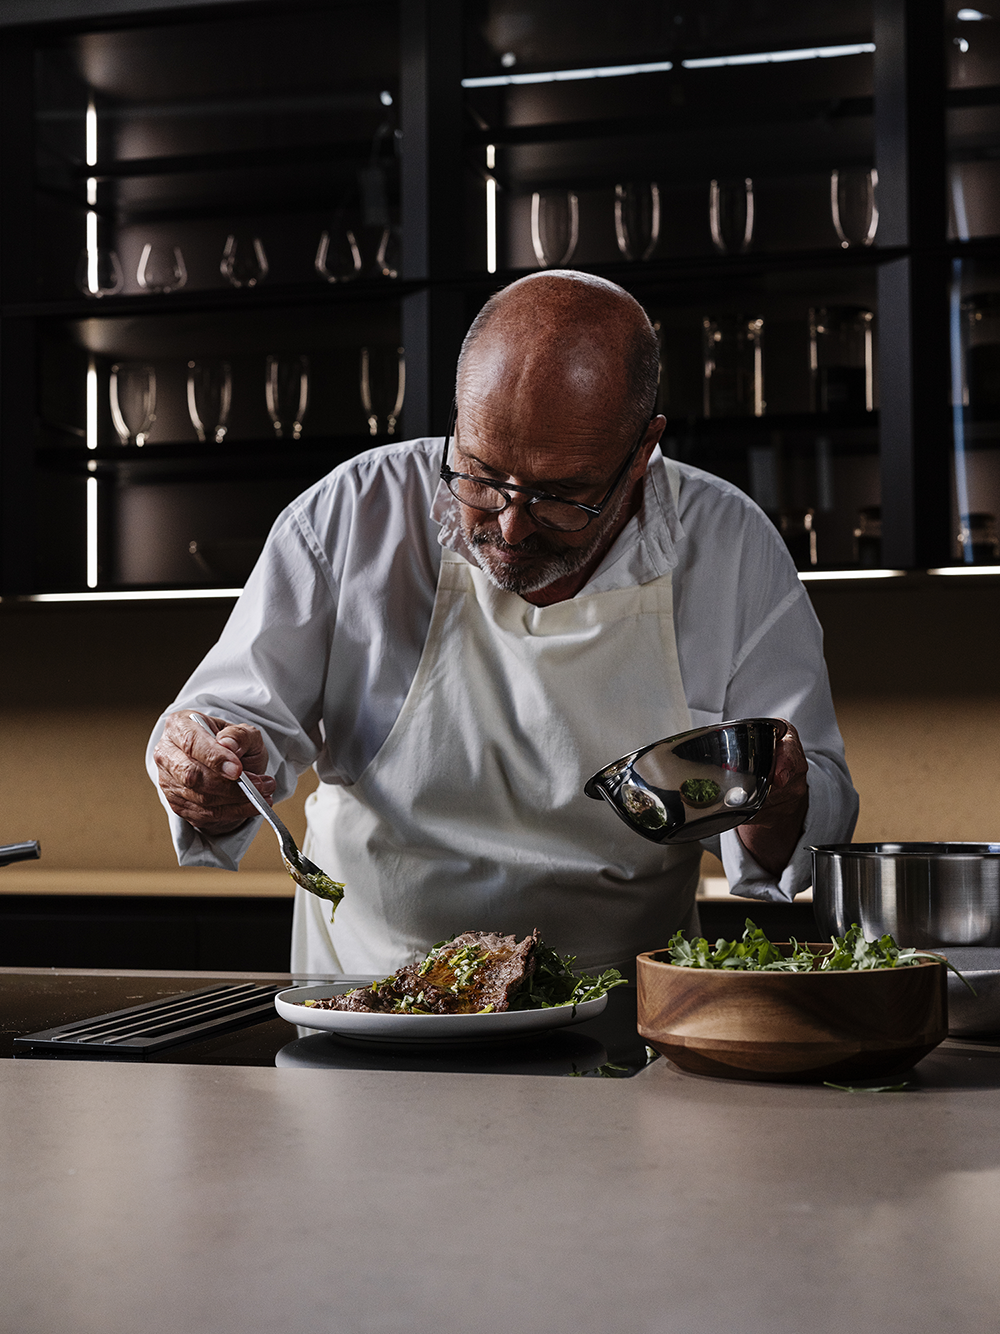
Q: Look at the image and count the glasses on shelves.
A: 13